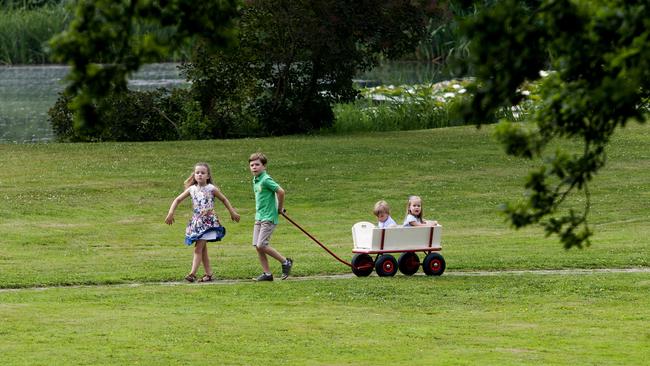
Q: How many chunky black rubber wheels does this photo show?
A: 4